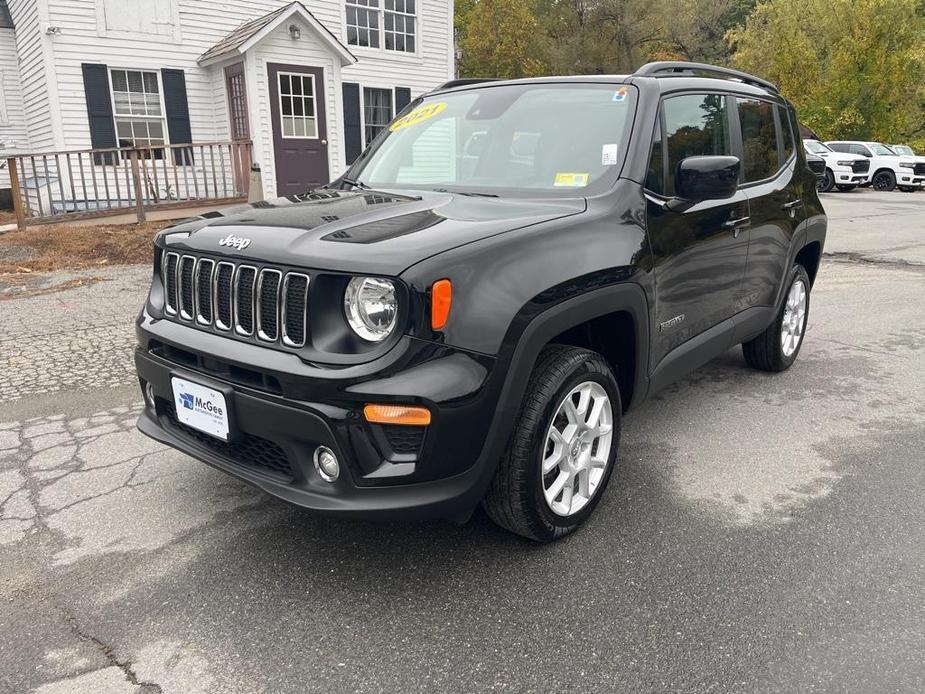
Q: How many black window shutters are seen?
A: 4